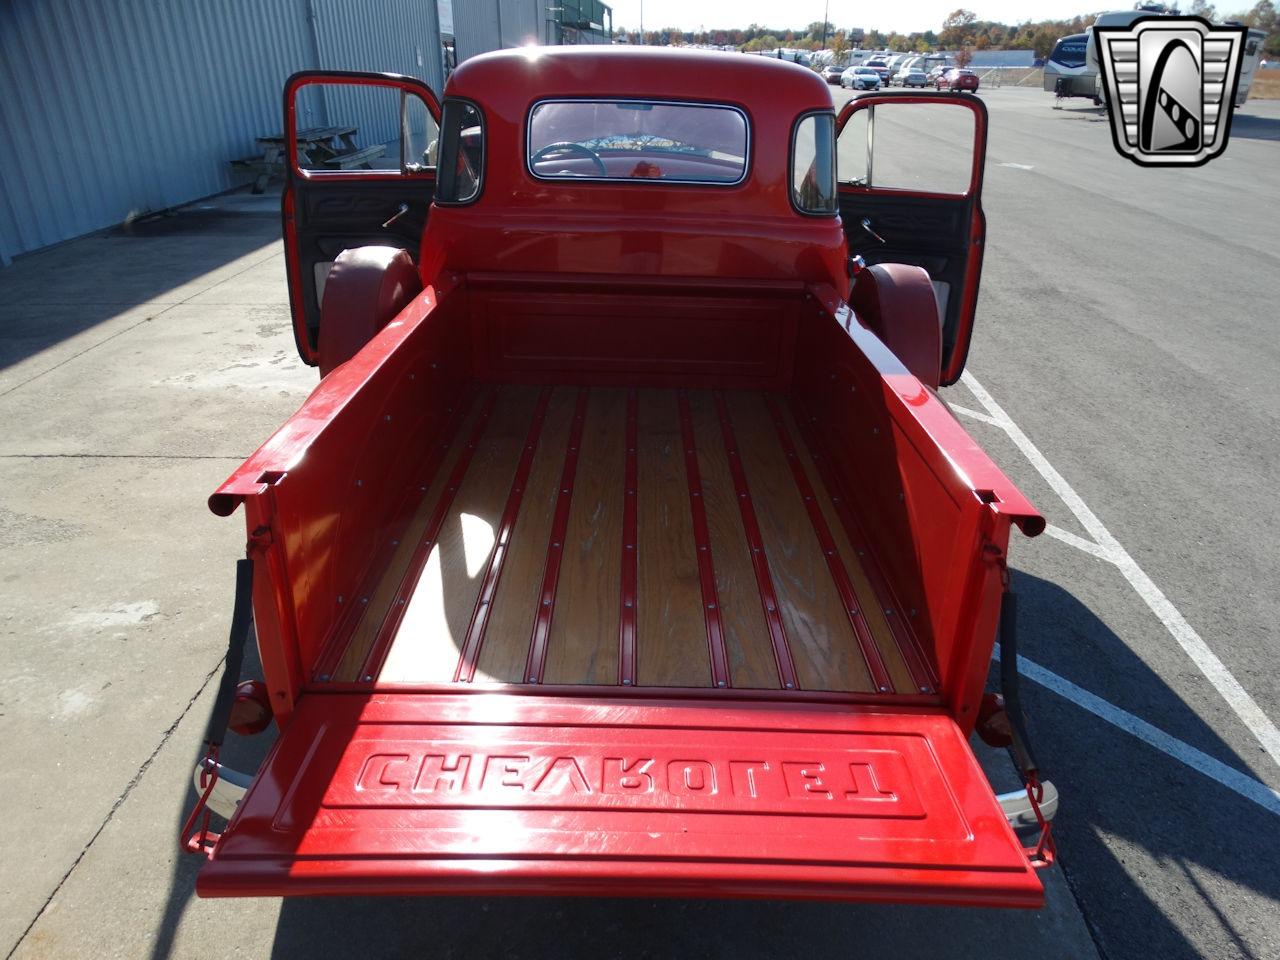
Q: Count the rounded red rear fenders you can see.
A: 2